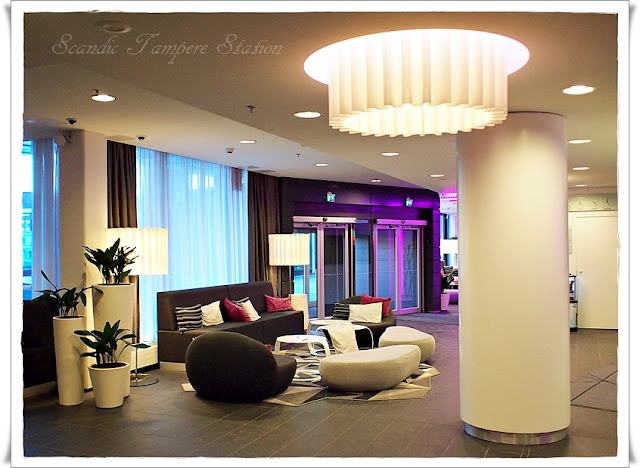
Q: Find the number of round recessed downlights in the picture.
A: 11